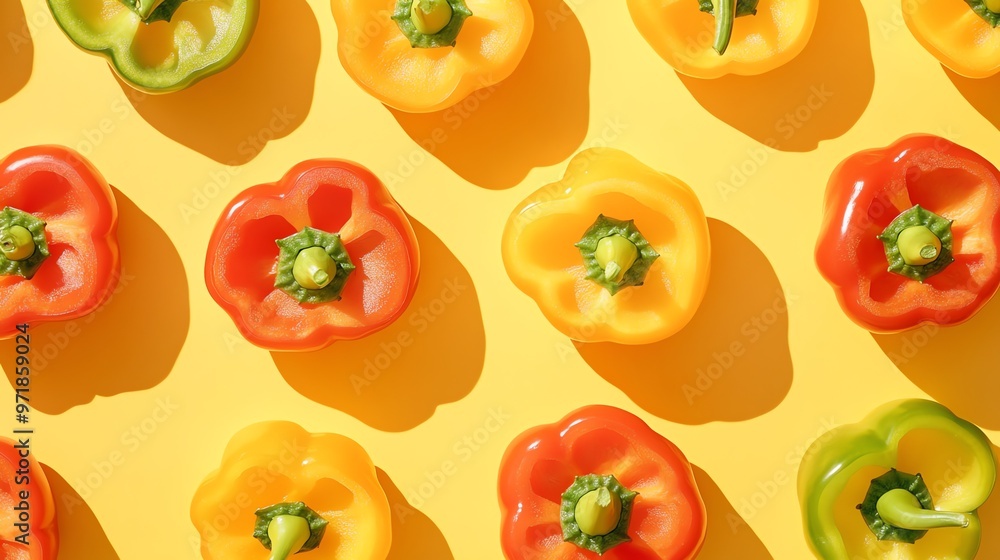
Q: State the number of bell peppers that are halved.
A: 12